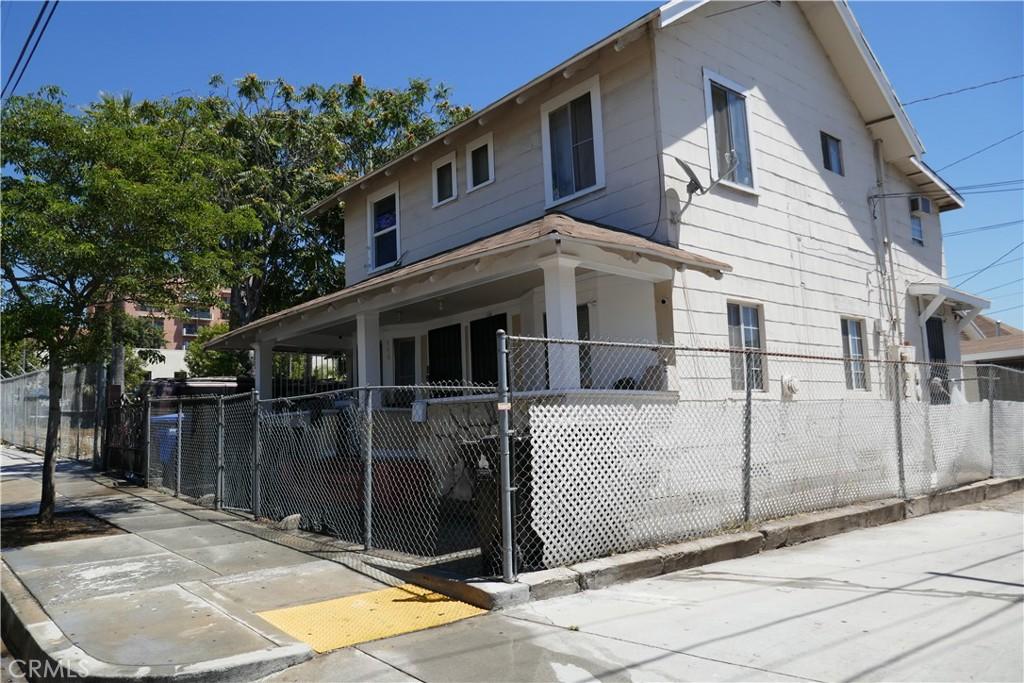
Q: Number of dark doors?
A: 3